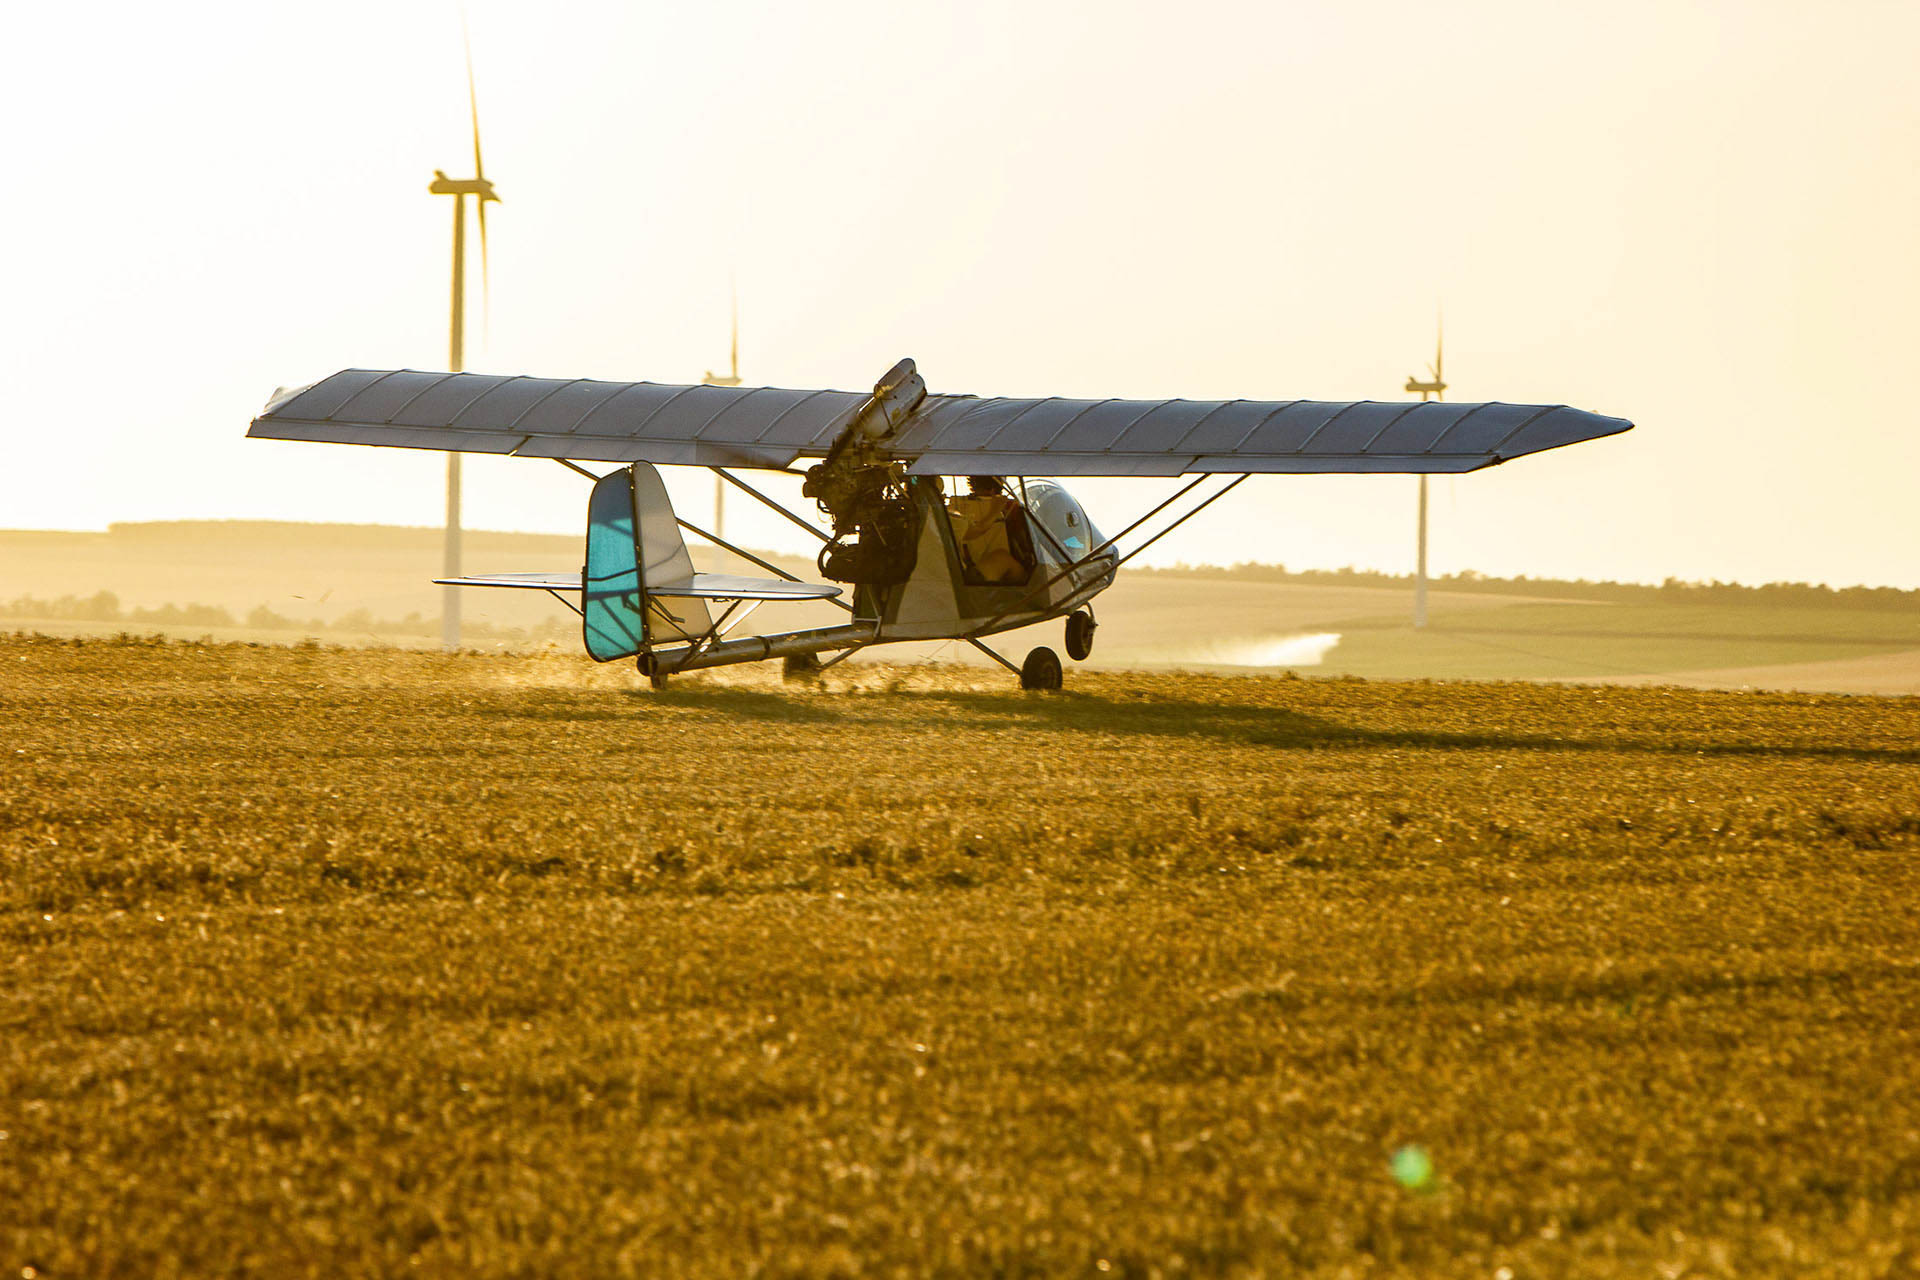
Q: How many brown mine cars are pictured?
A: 0